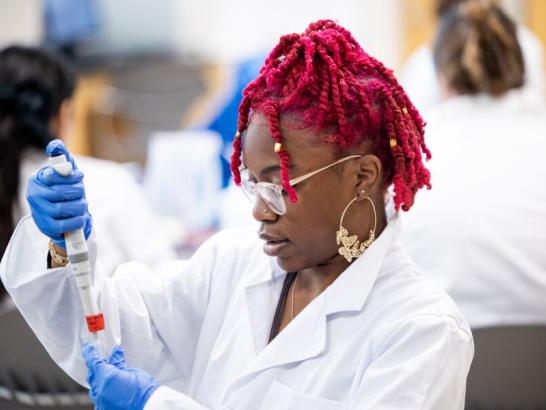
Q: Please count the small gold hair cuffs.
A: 4